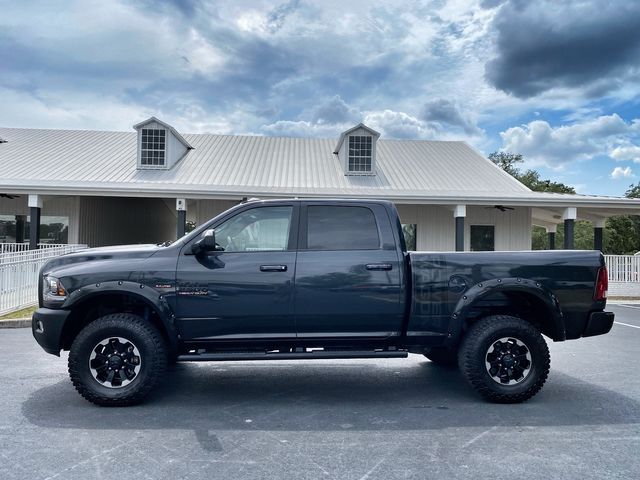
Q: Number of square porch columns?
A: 6